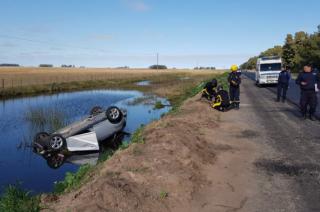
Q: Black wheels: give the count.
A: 4